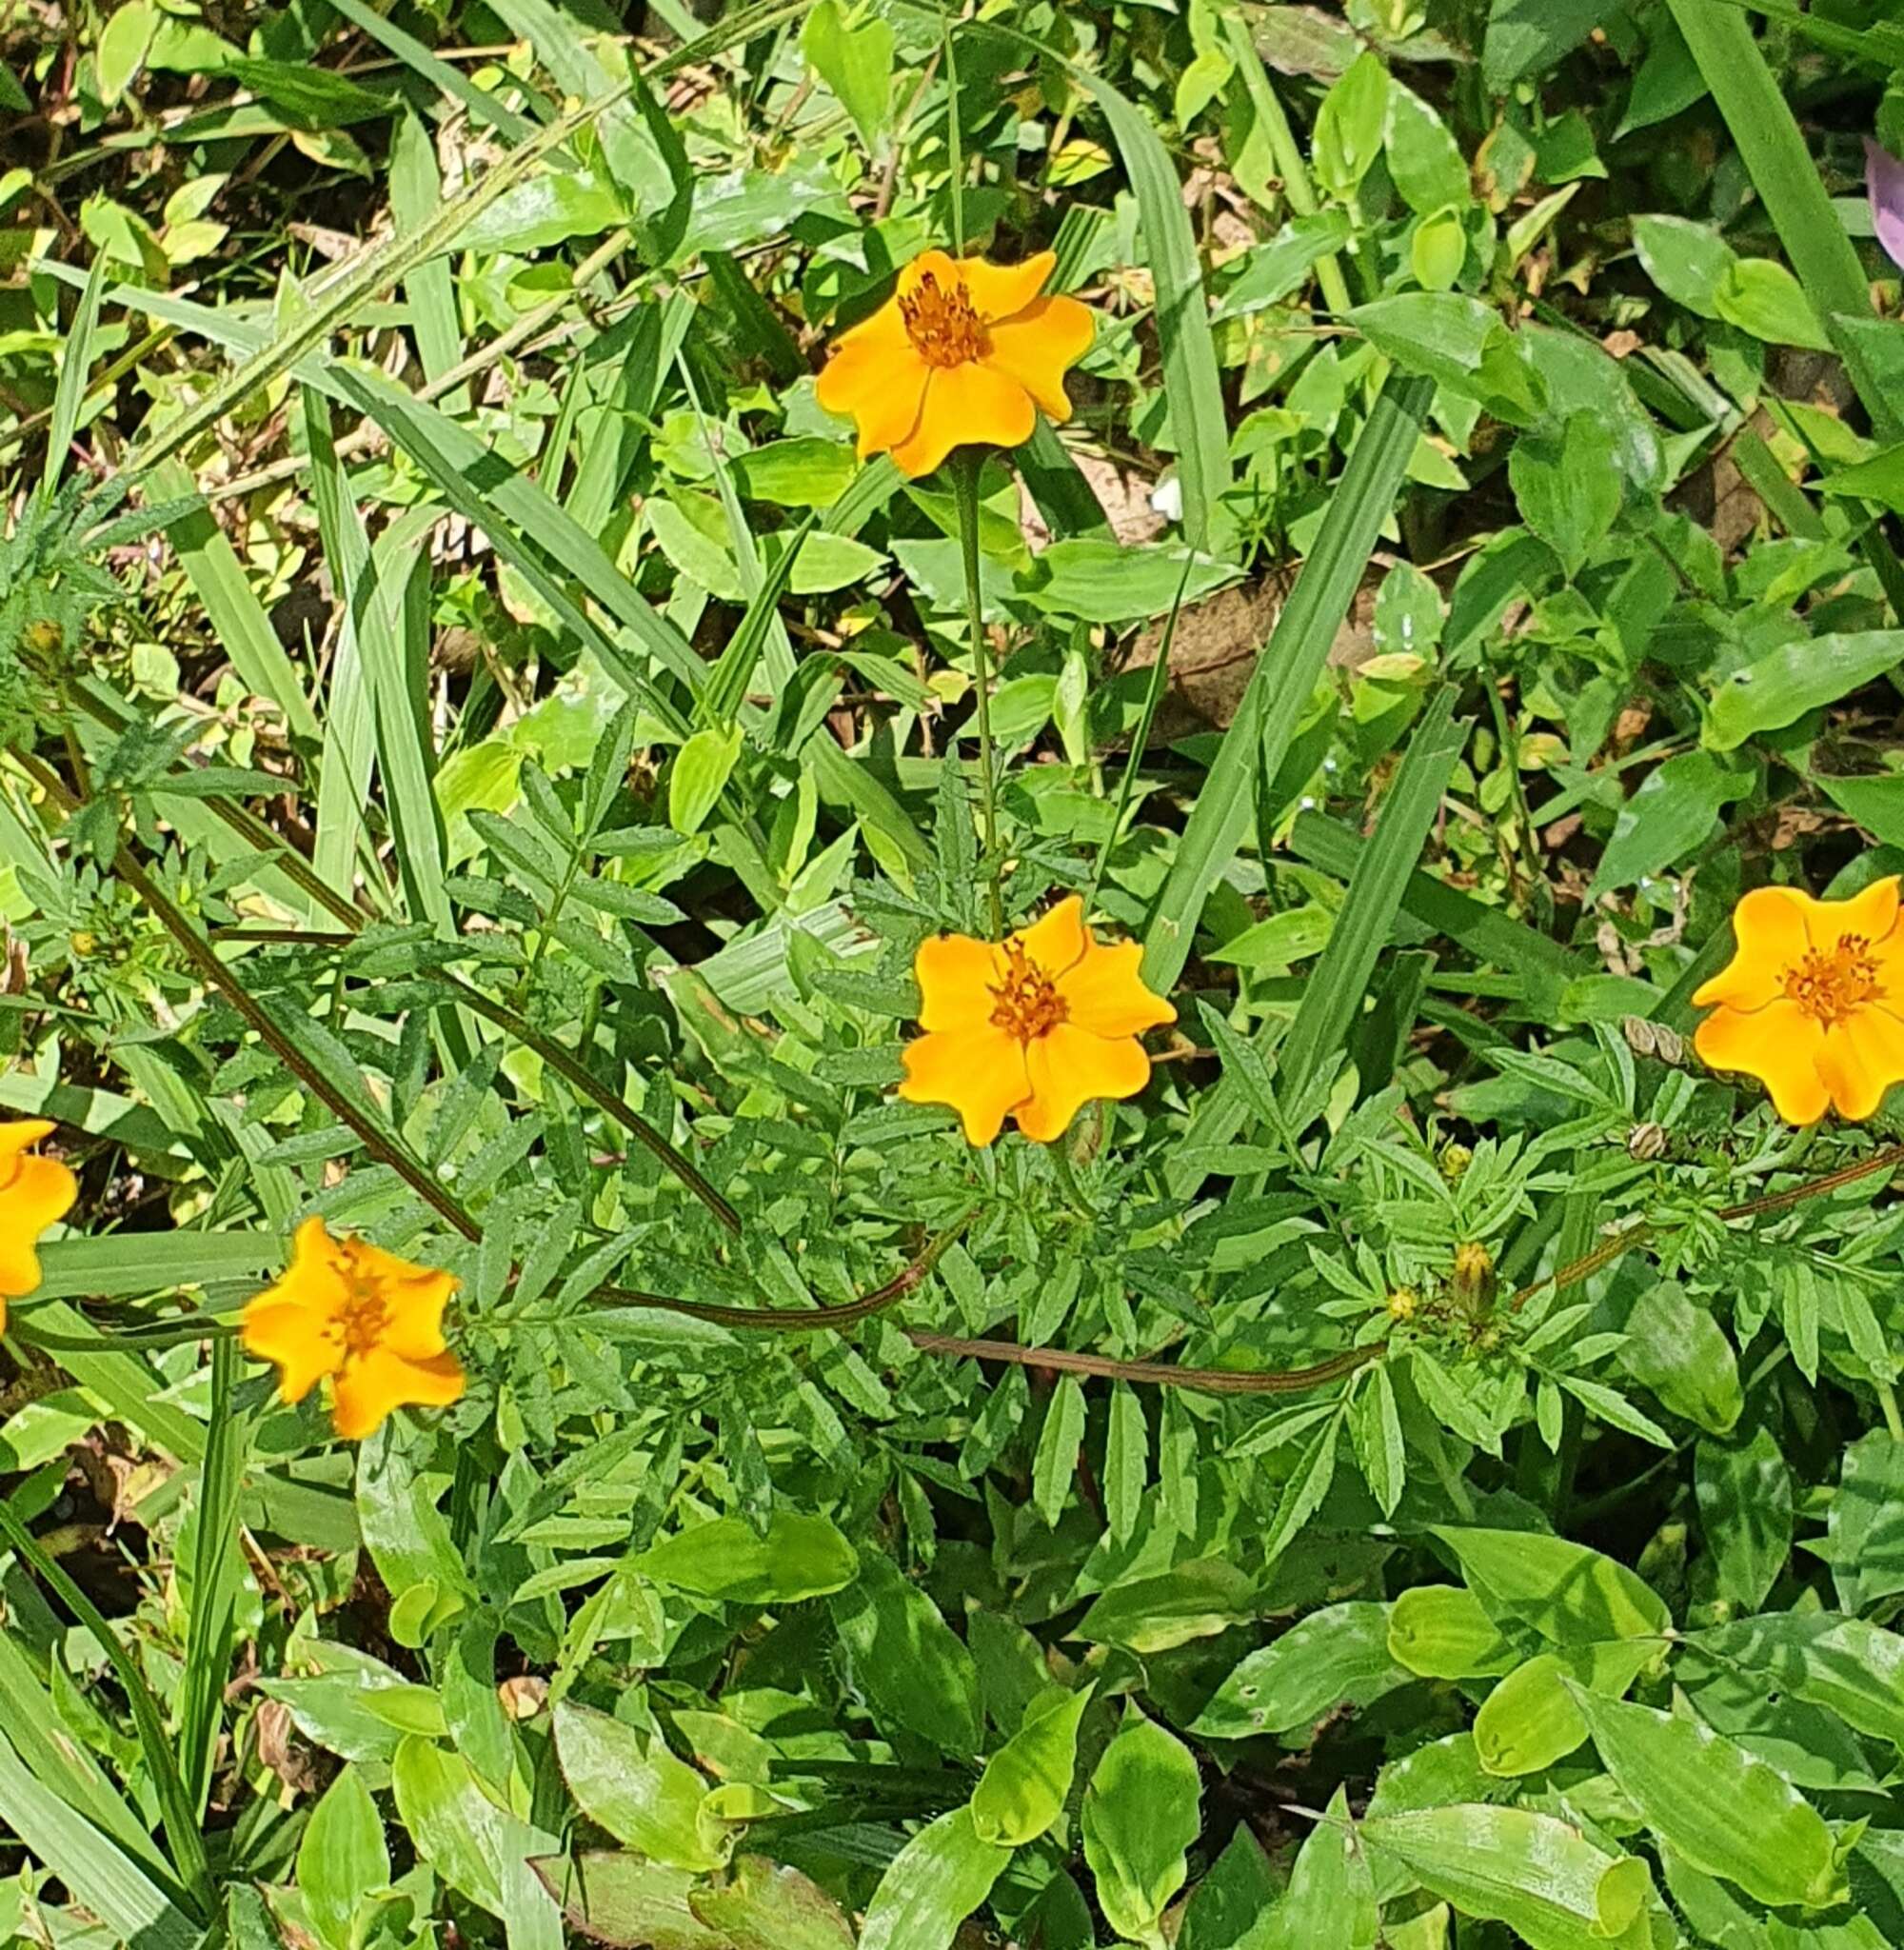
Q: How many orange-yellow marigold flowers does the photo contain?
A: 5